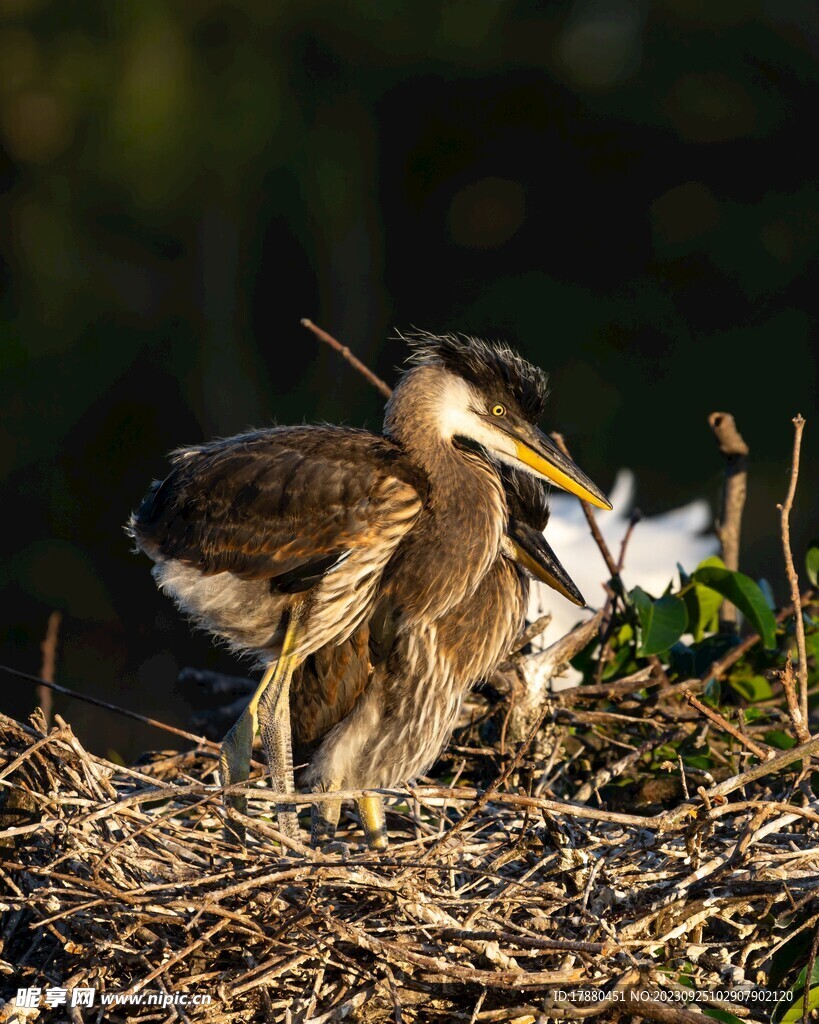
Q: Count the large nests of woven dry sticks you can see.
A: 1